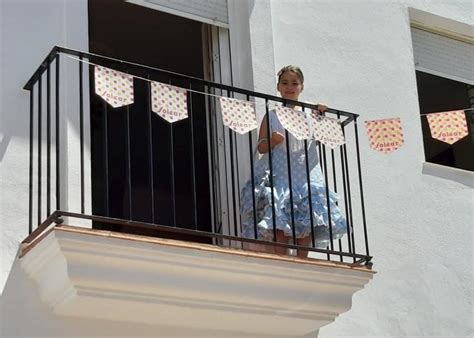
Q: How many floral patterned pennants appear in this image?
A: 7